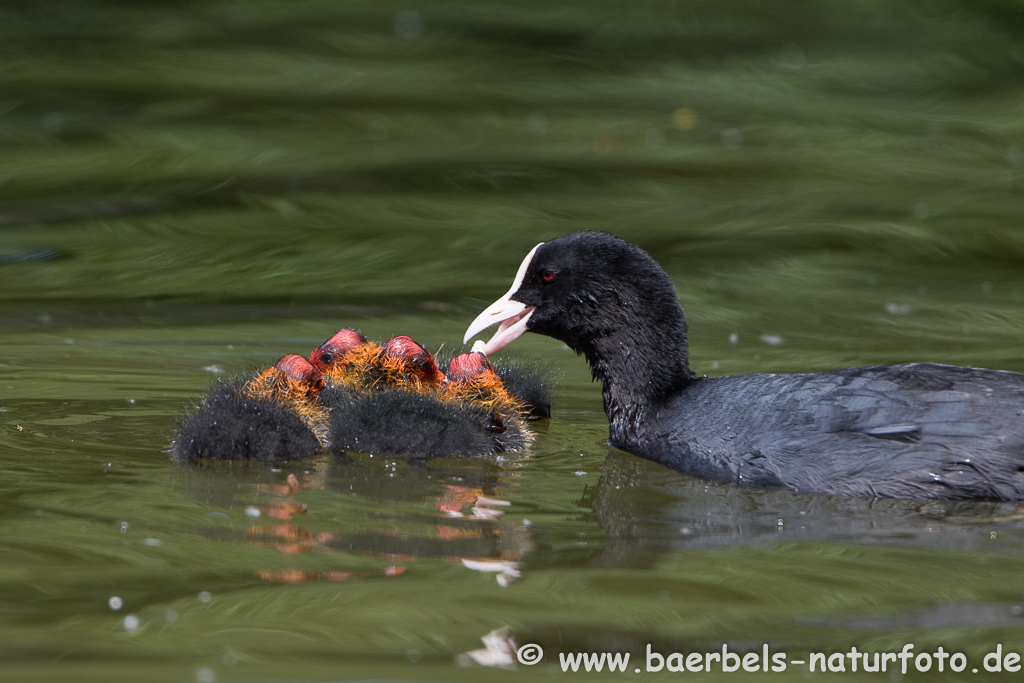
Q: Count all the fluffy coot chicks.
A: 4